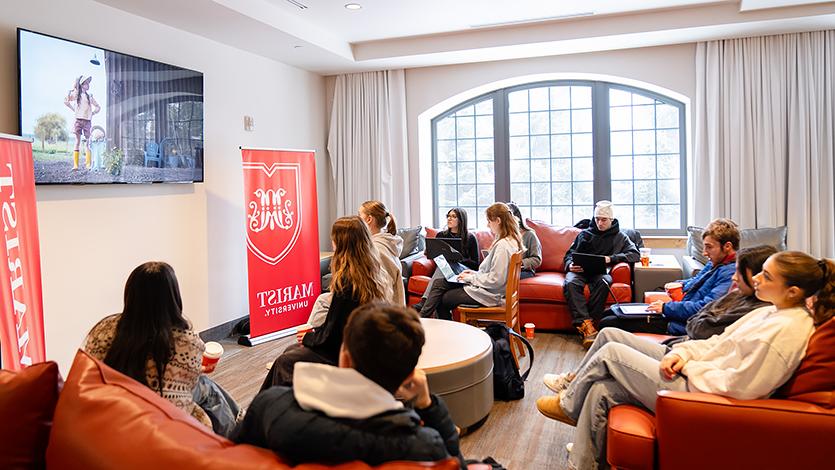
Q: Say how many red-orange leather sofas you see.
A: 3